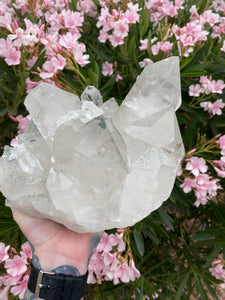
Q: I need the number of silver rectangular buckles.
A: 1